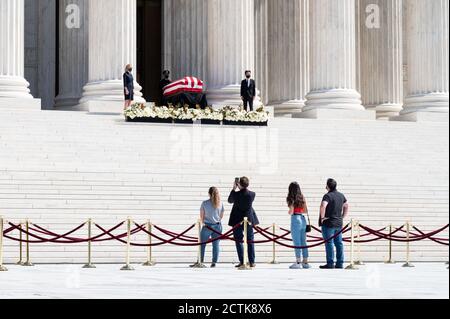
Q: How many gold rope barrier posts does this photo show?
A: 13